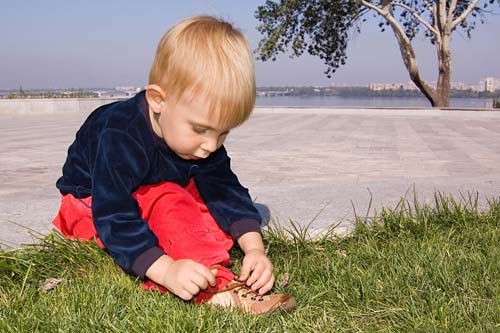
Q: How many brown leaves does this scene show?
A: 2